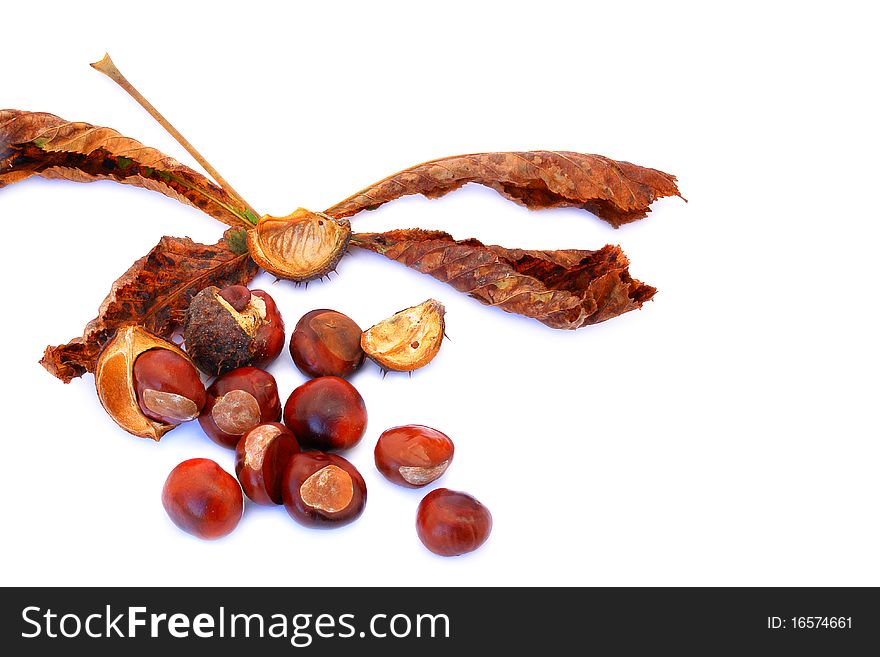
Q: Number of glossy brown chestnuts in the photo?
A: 10